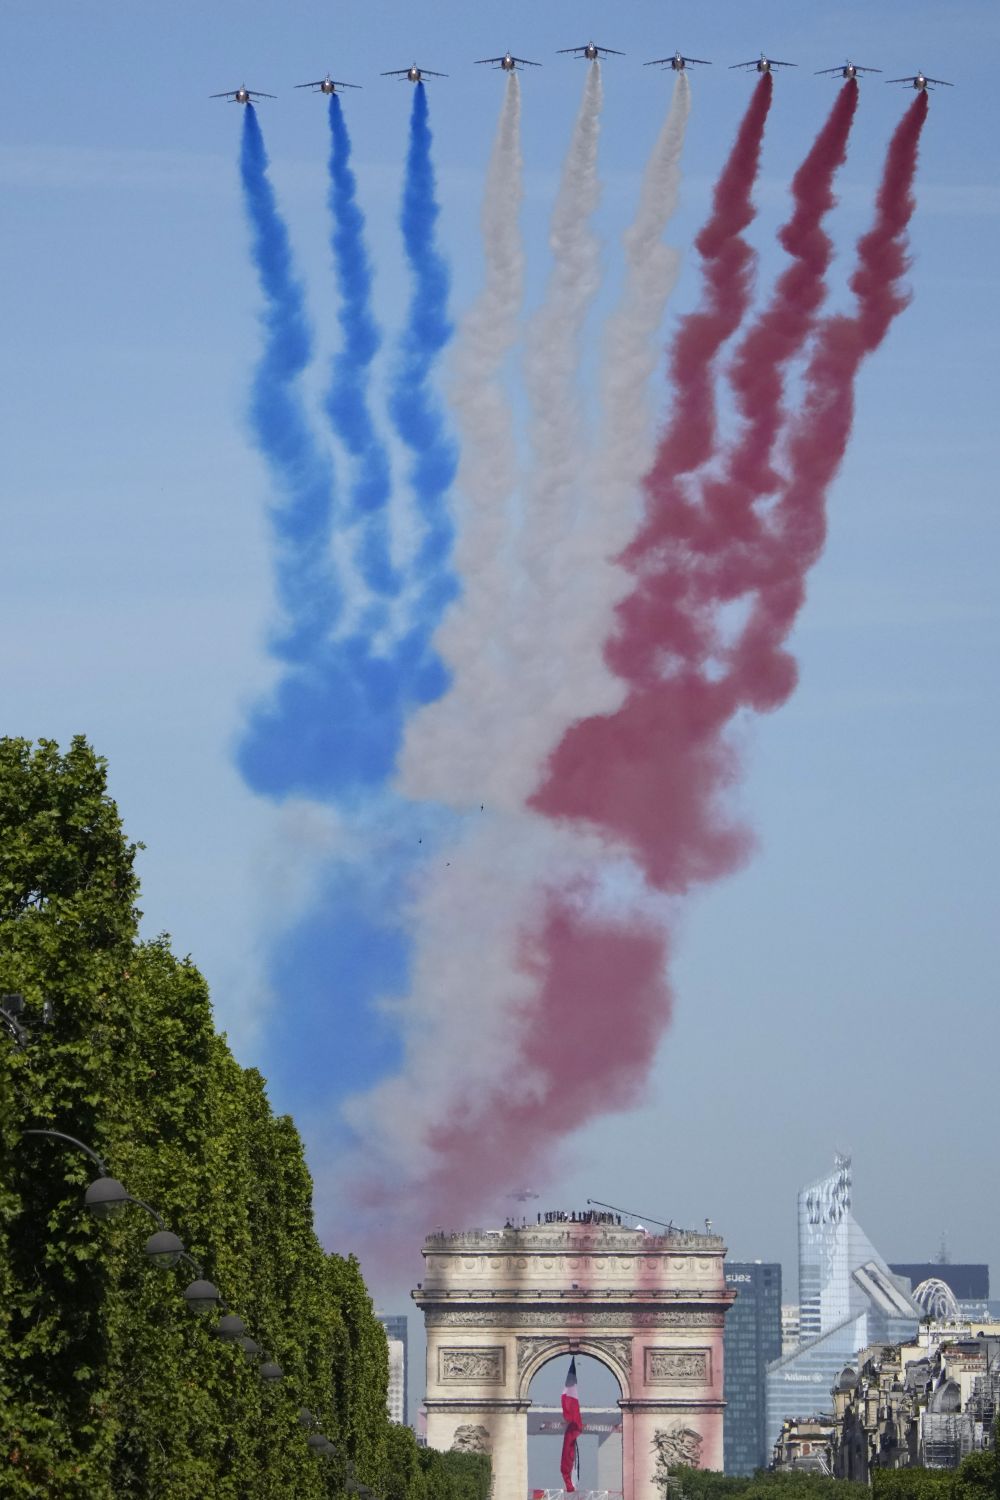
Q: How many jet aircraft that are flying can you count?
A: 9